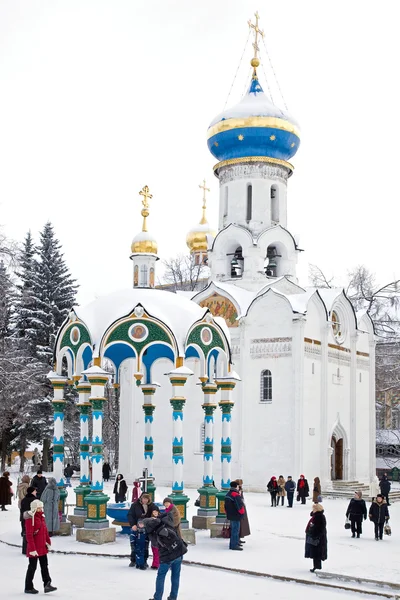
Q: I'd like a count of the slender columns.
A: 7